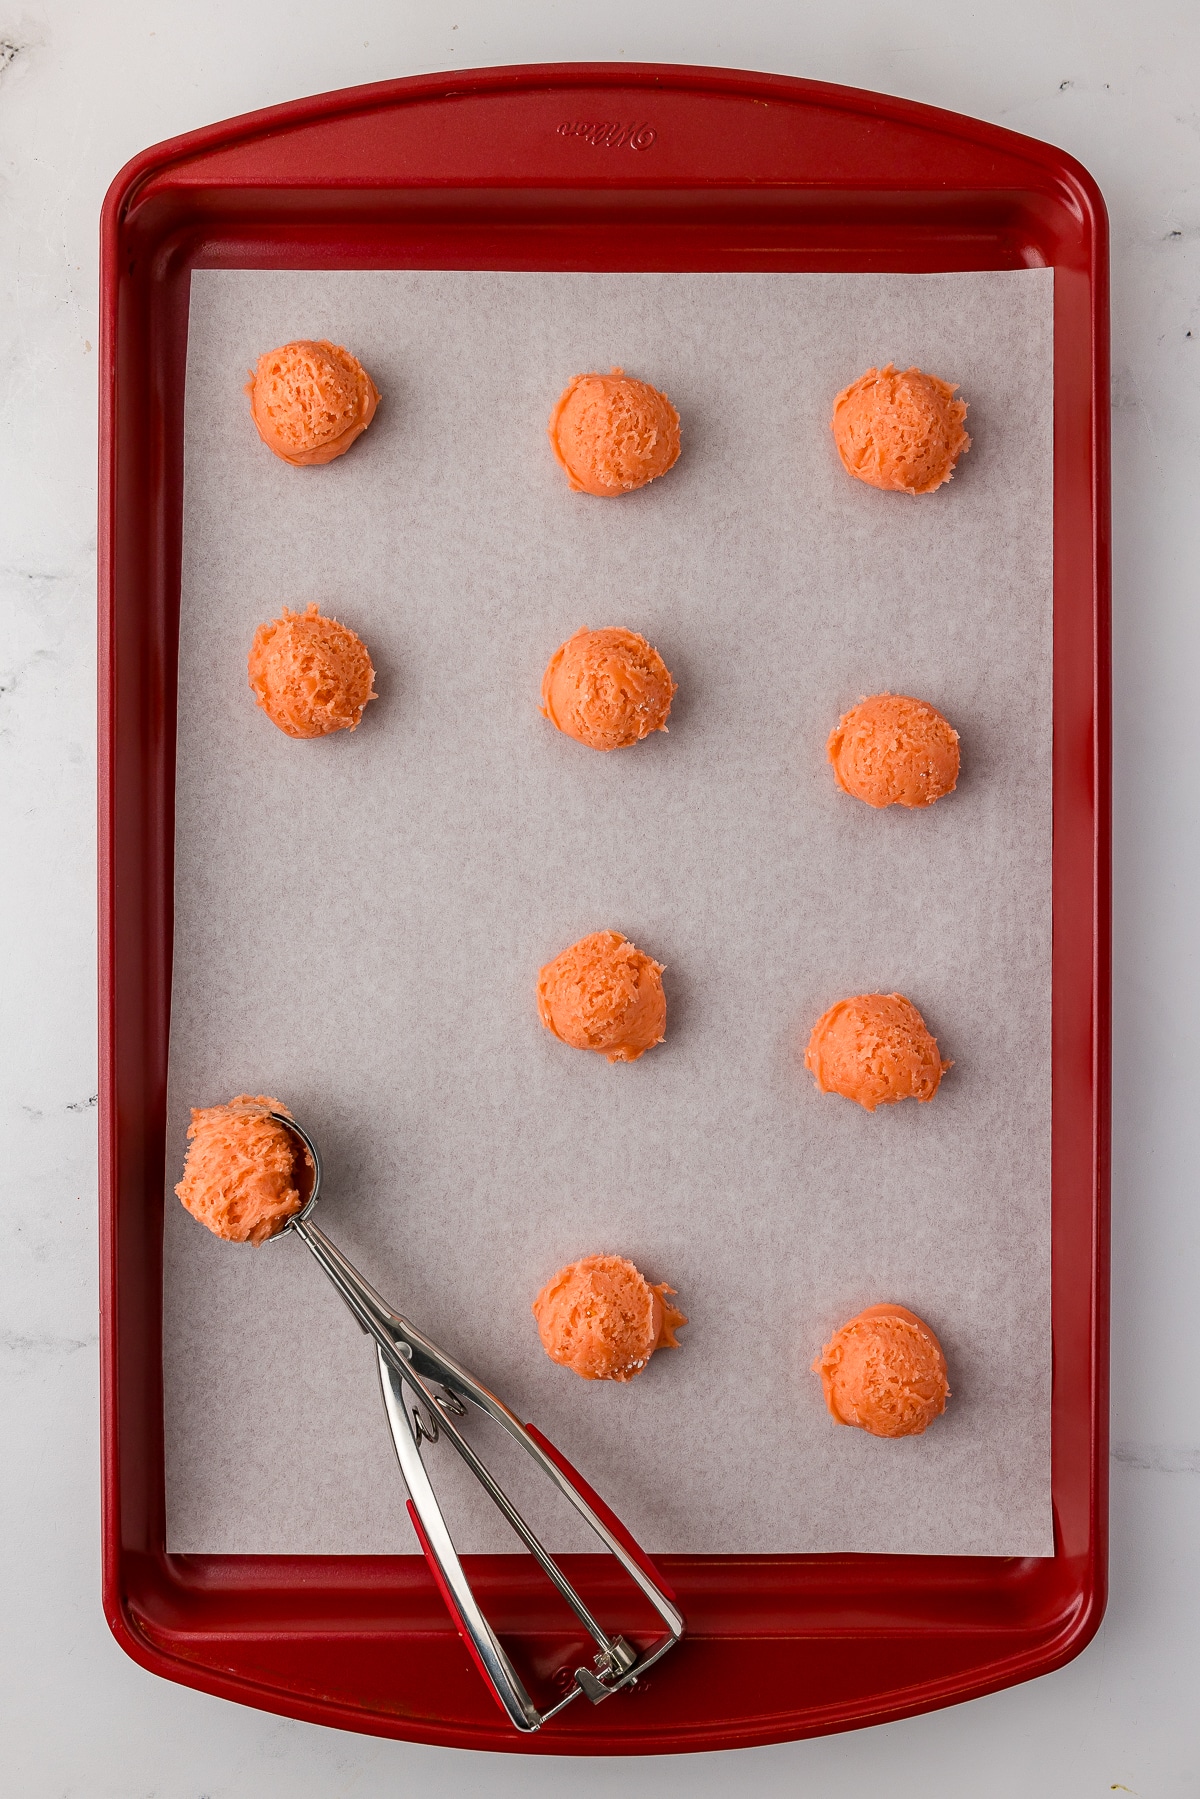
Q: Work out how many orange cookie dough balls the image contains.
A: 11